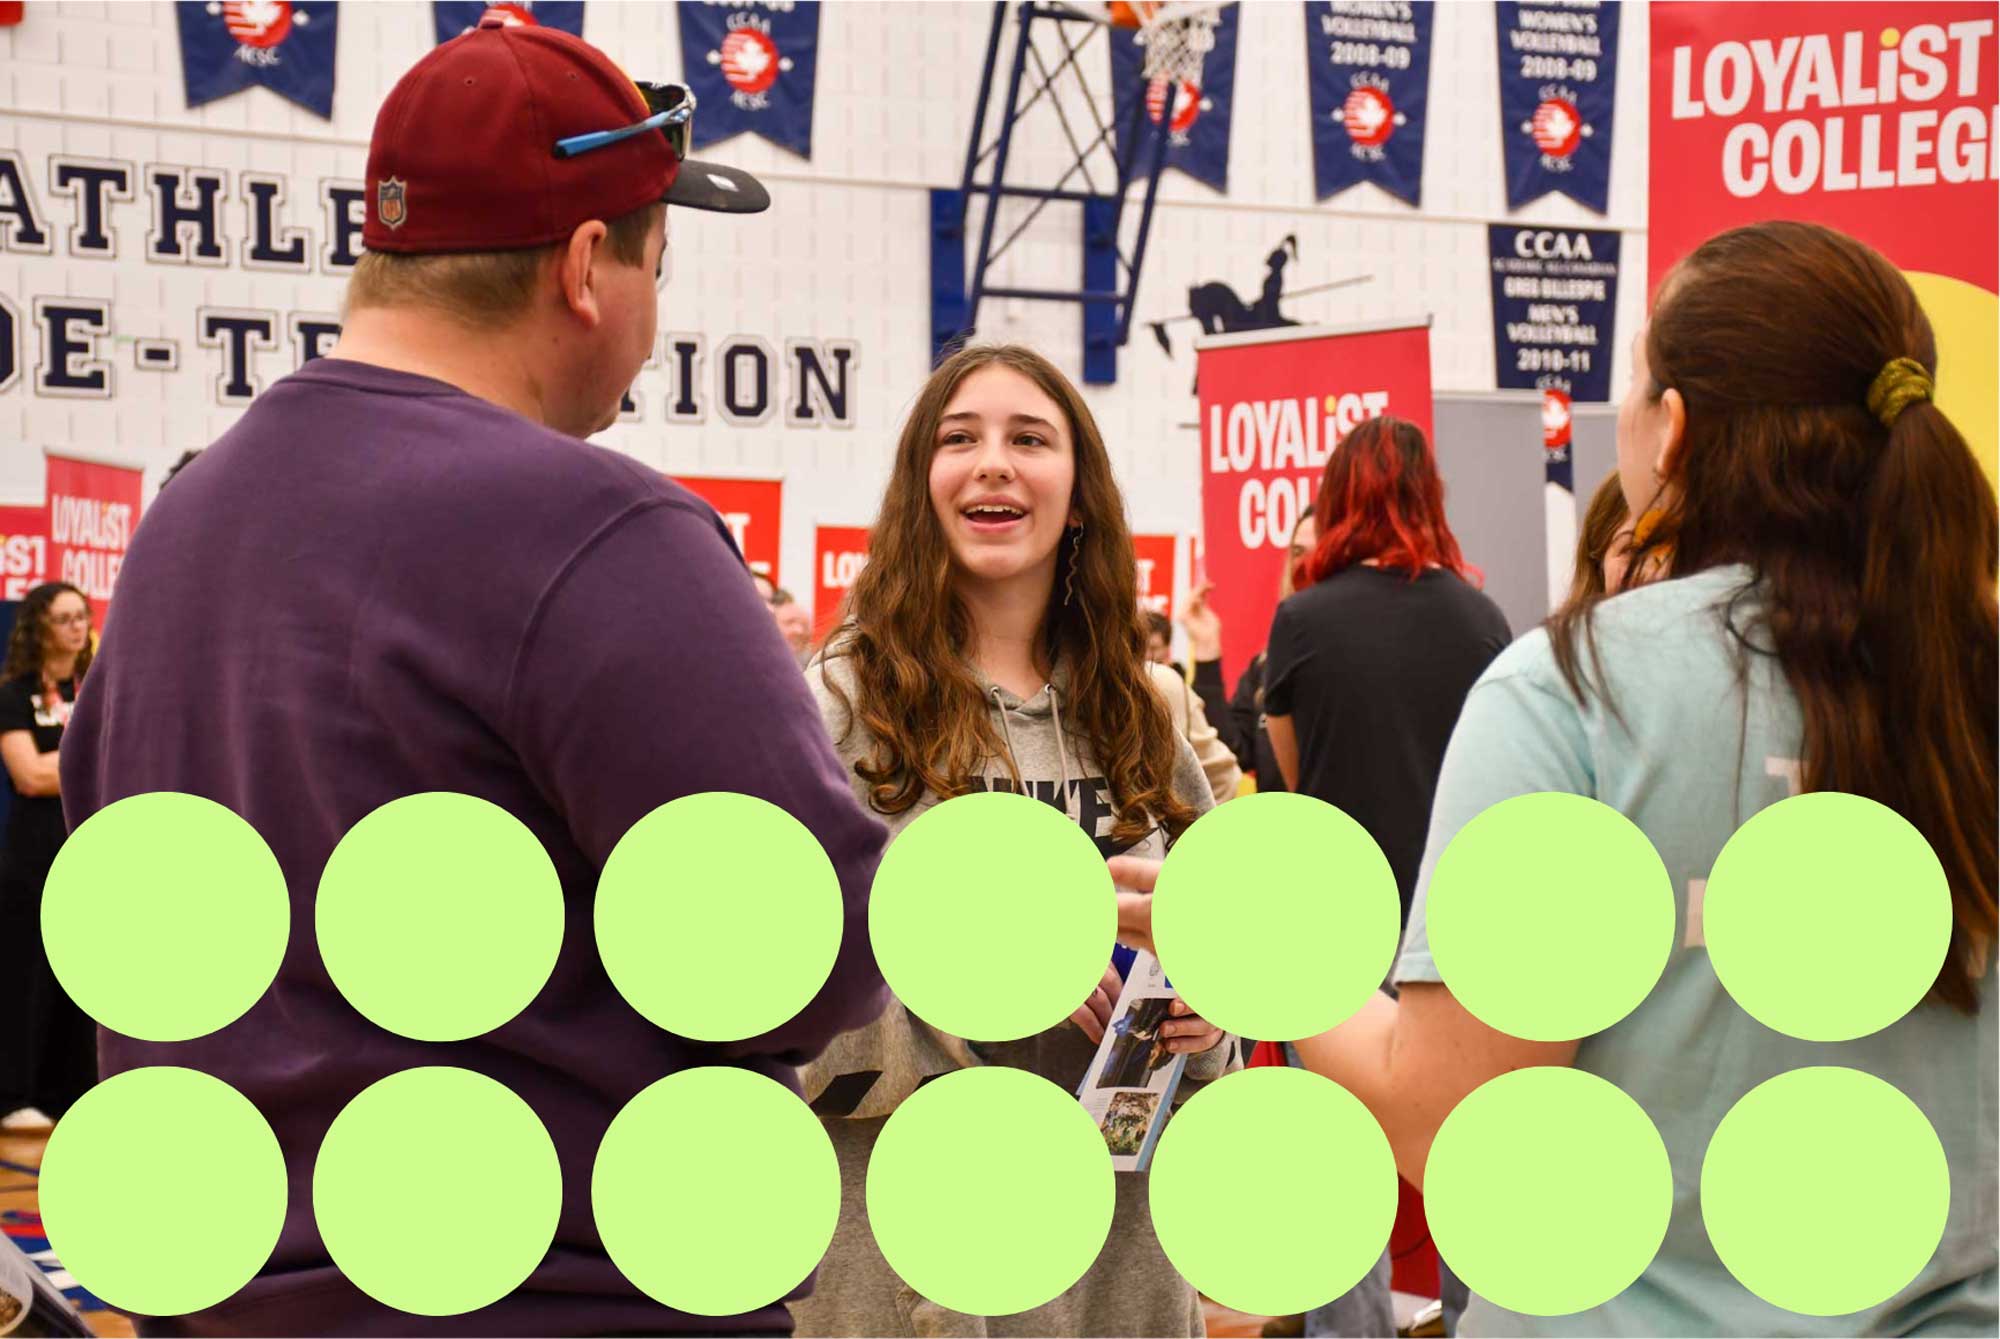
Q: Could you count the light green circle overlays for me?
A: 14